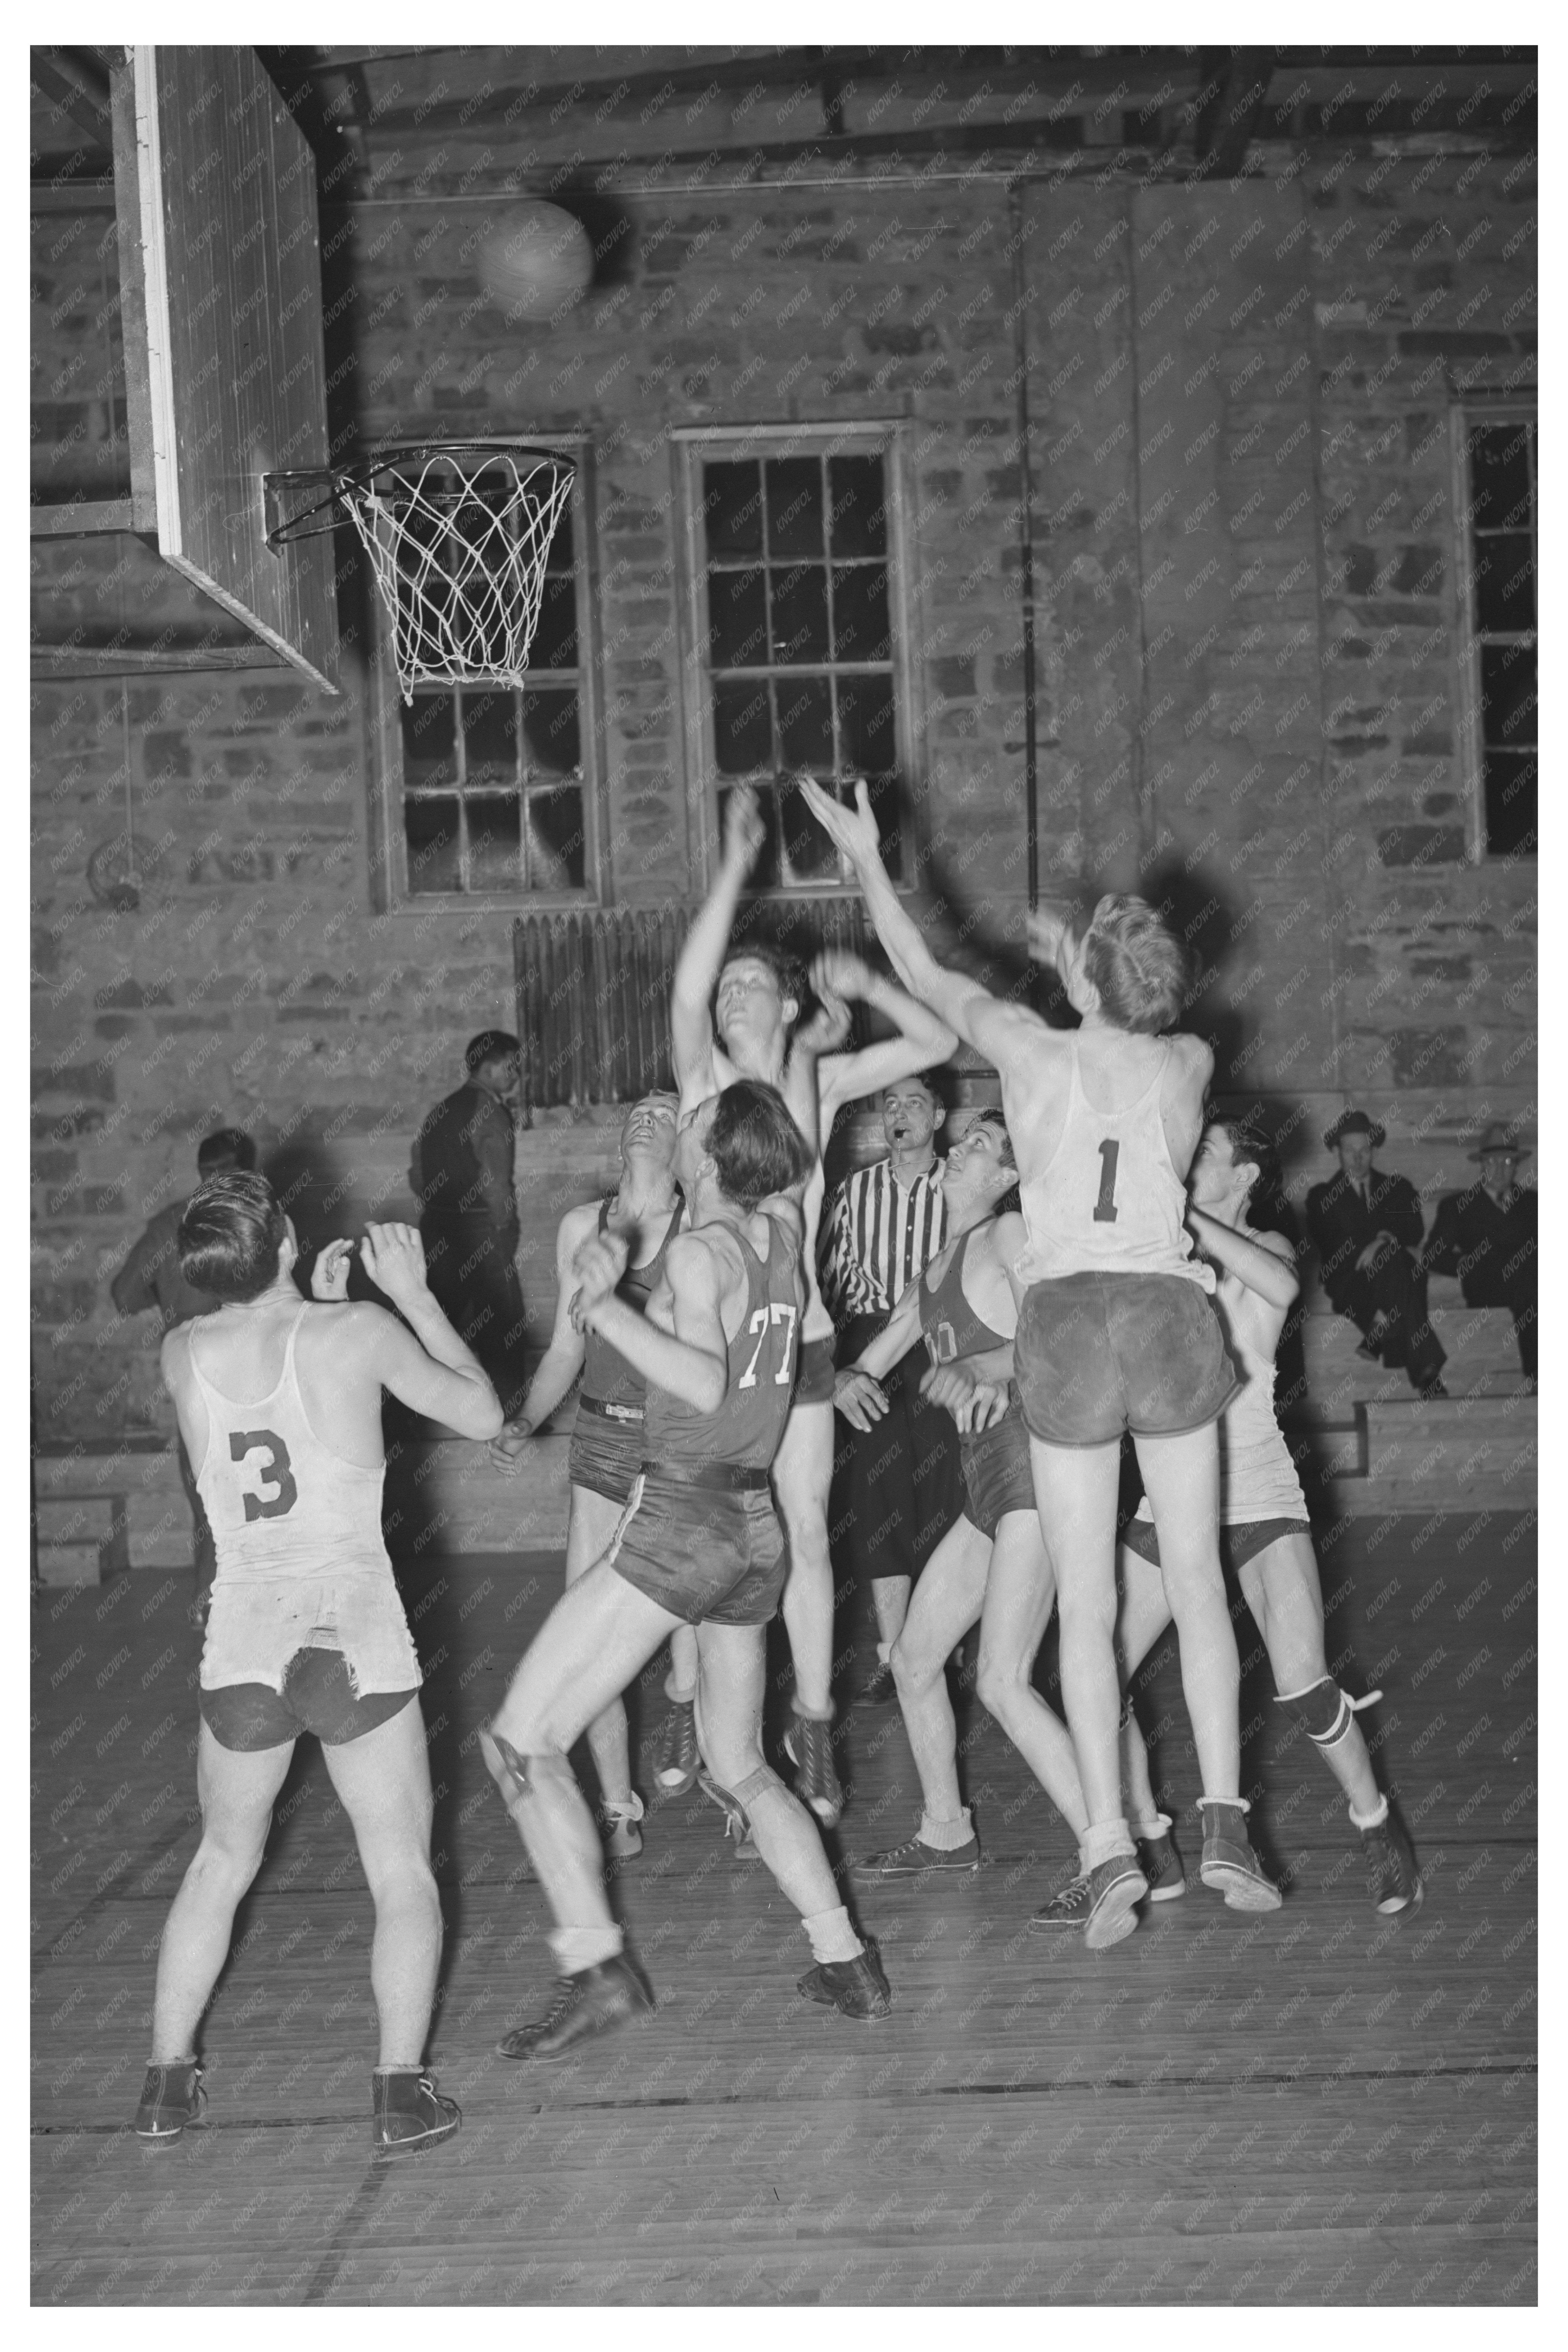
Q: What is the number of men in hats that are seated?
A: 2